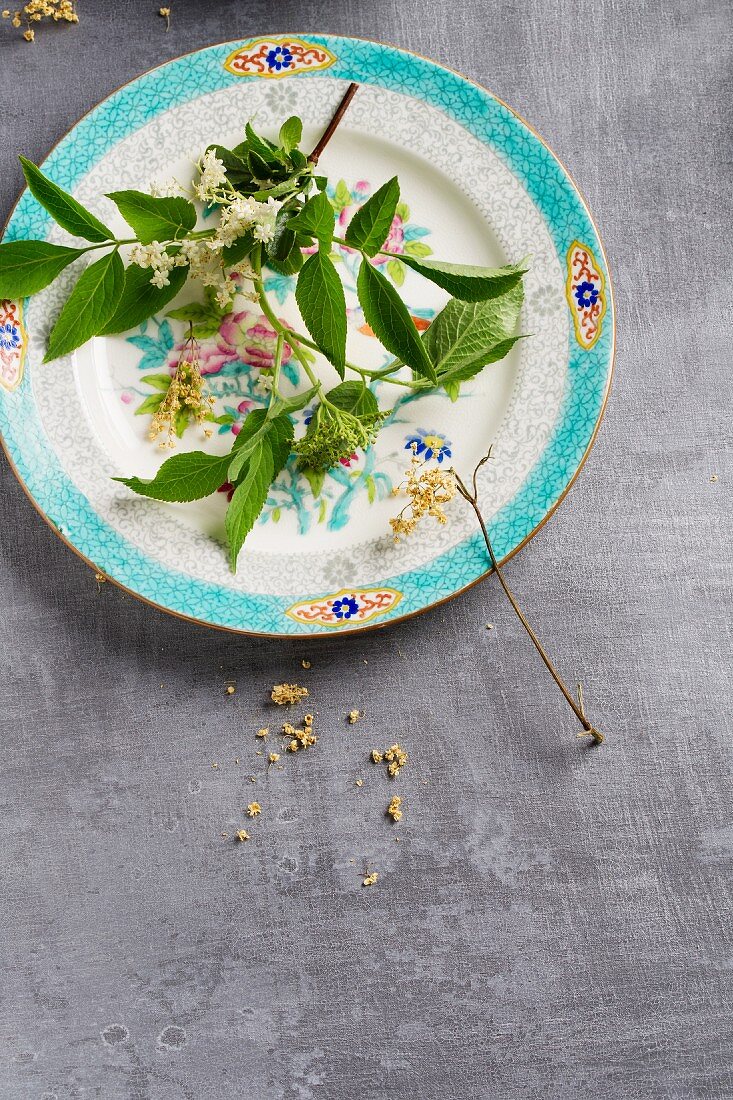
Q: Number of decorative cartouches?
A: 4